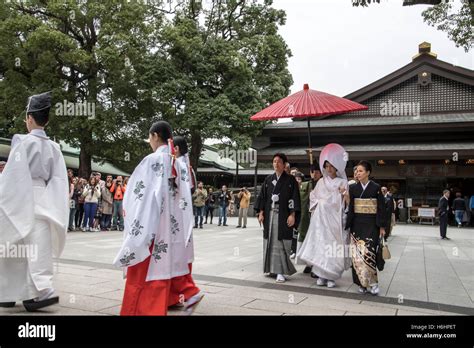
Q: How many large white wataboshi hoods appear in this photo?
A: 1